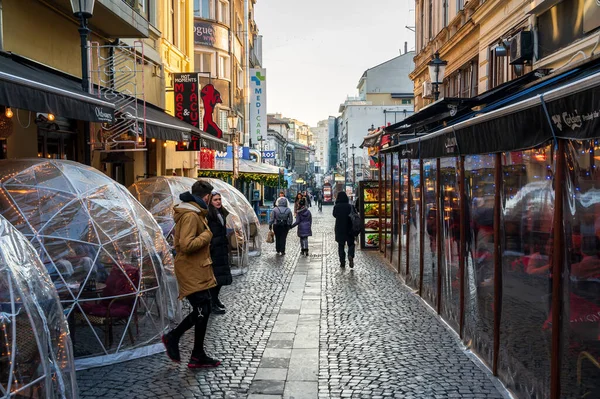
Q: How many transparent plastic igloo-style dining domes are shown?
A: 4